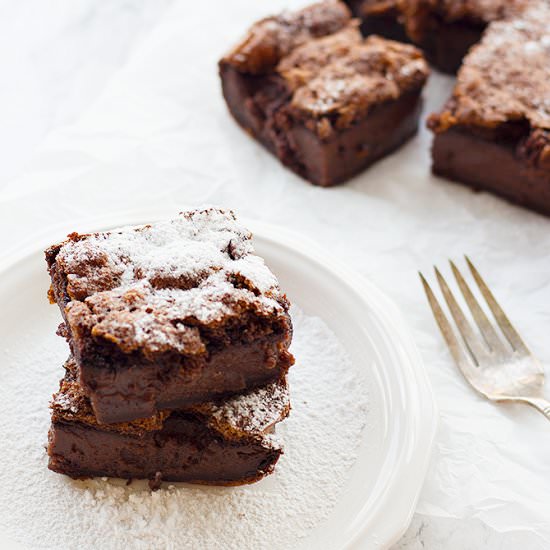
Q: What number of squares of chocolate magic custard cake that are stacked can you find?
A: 2